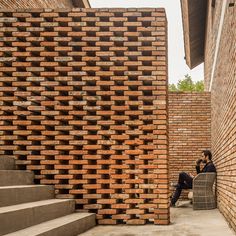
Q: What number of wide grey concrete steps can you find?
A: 5